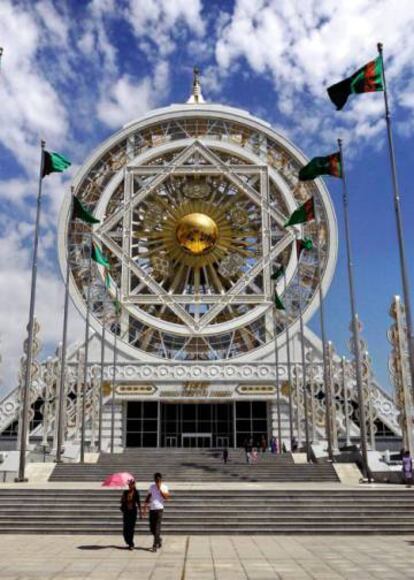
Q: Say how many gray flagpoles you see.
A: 11